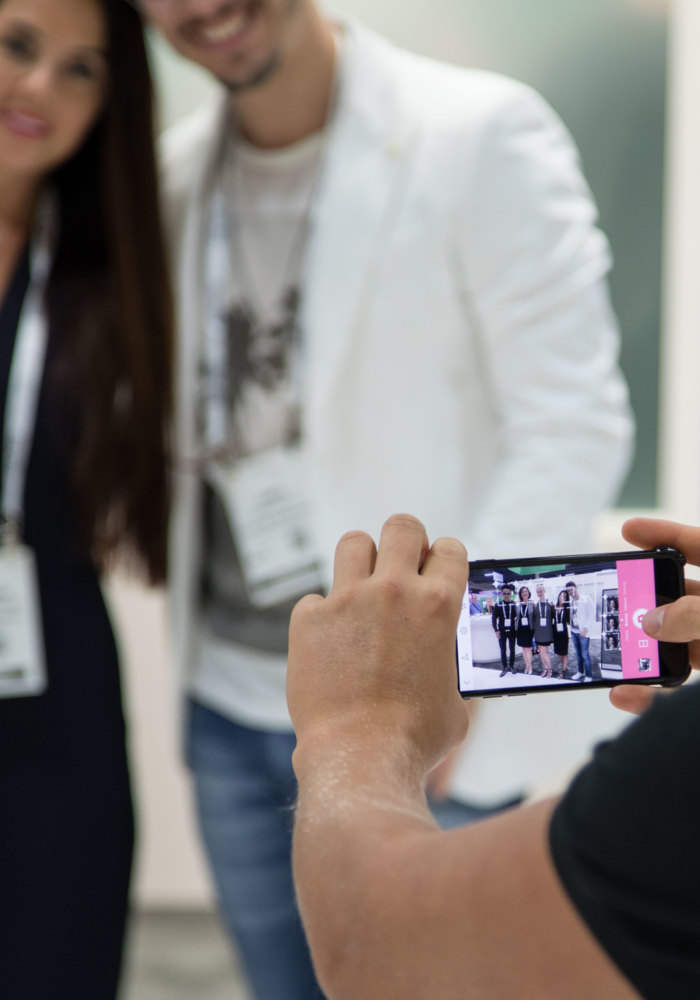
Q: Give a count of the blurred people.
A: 2